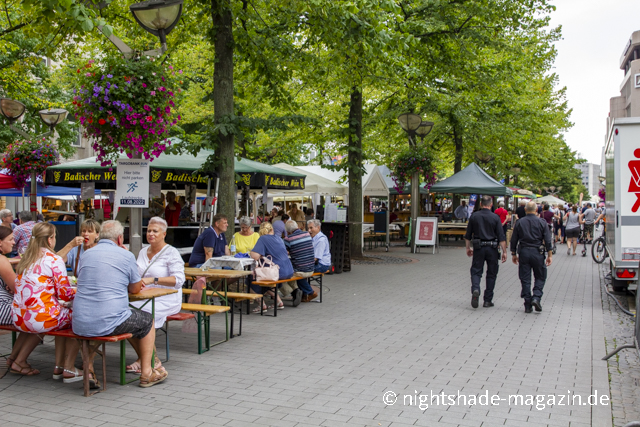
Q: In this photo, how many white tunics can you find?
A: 1